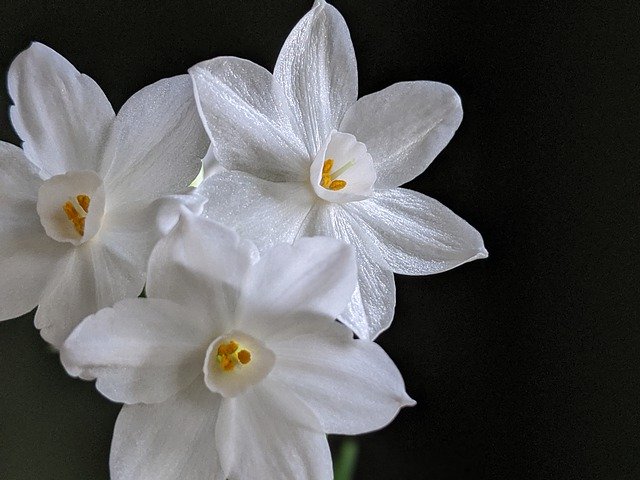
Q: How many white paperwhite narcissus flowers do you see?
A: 3